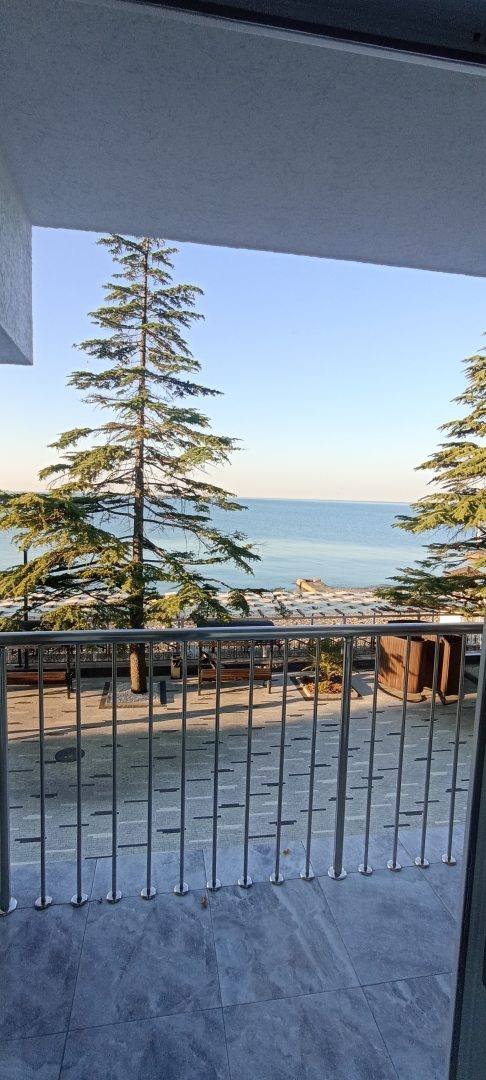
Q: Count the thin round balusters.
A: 13